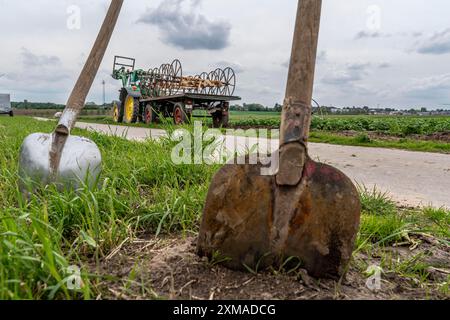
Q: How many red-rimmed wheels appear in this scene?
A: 2